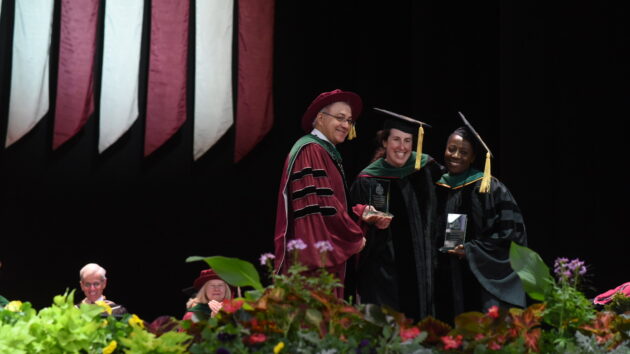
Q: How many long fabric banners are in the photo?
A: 6